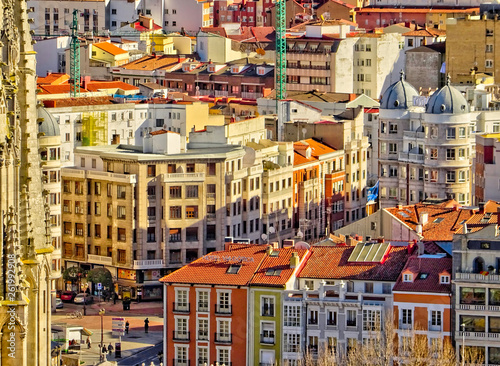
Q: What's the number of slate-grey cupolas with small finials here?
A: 2